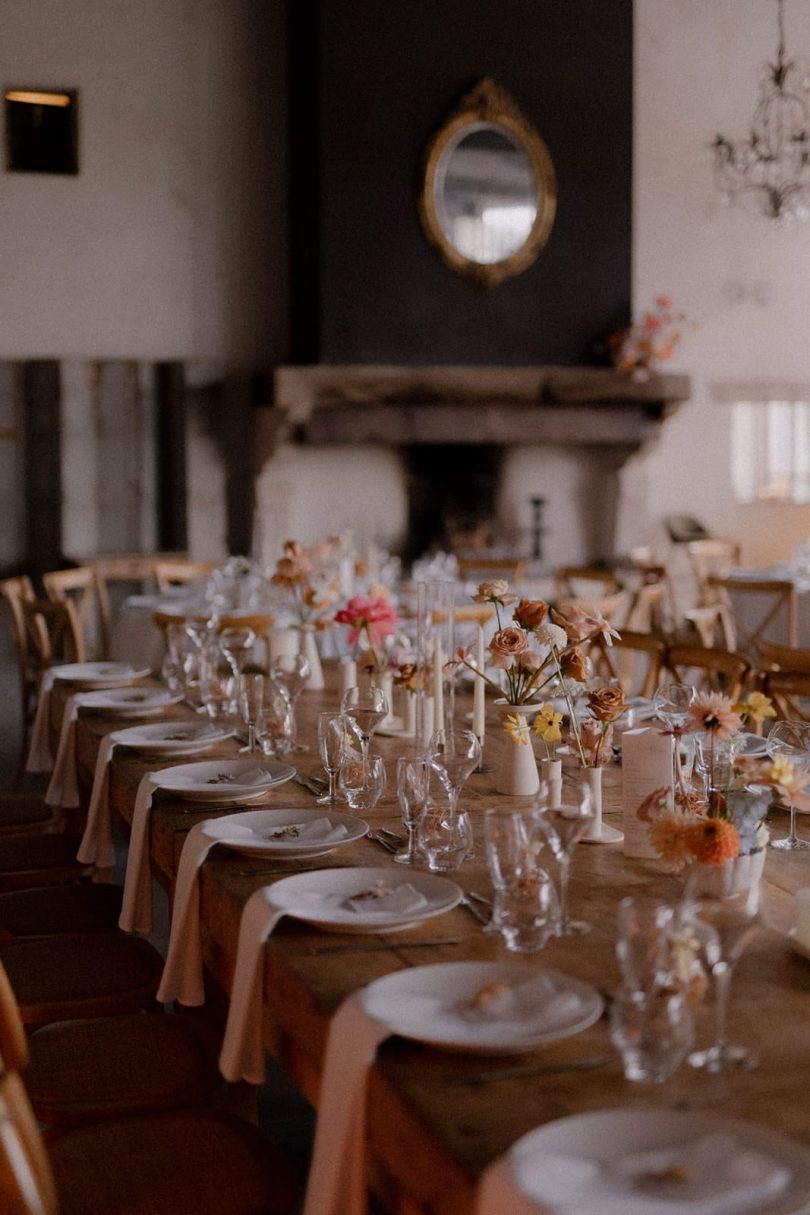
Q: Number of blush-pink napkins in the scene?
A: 8